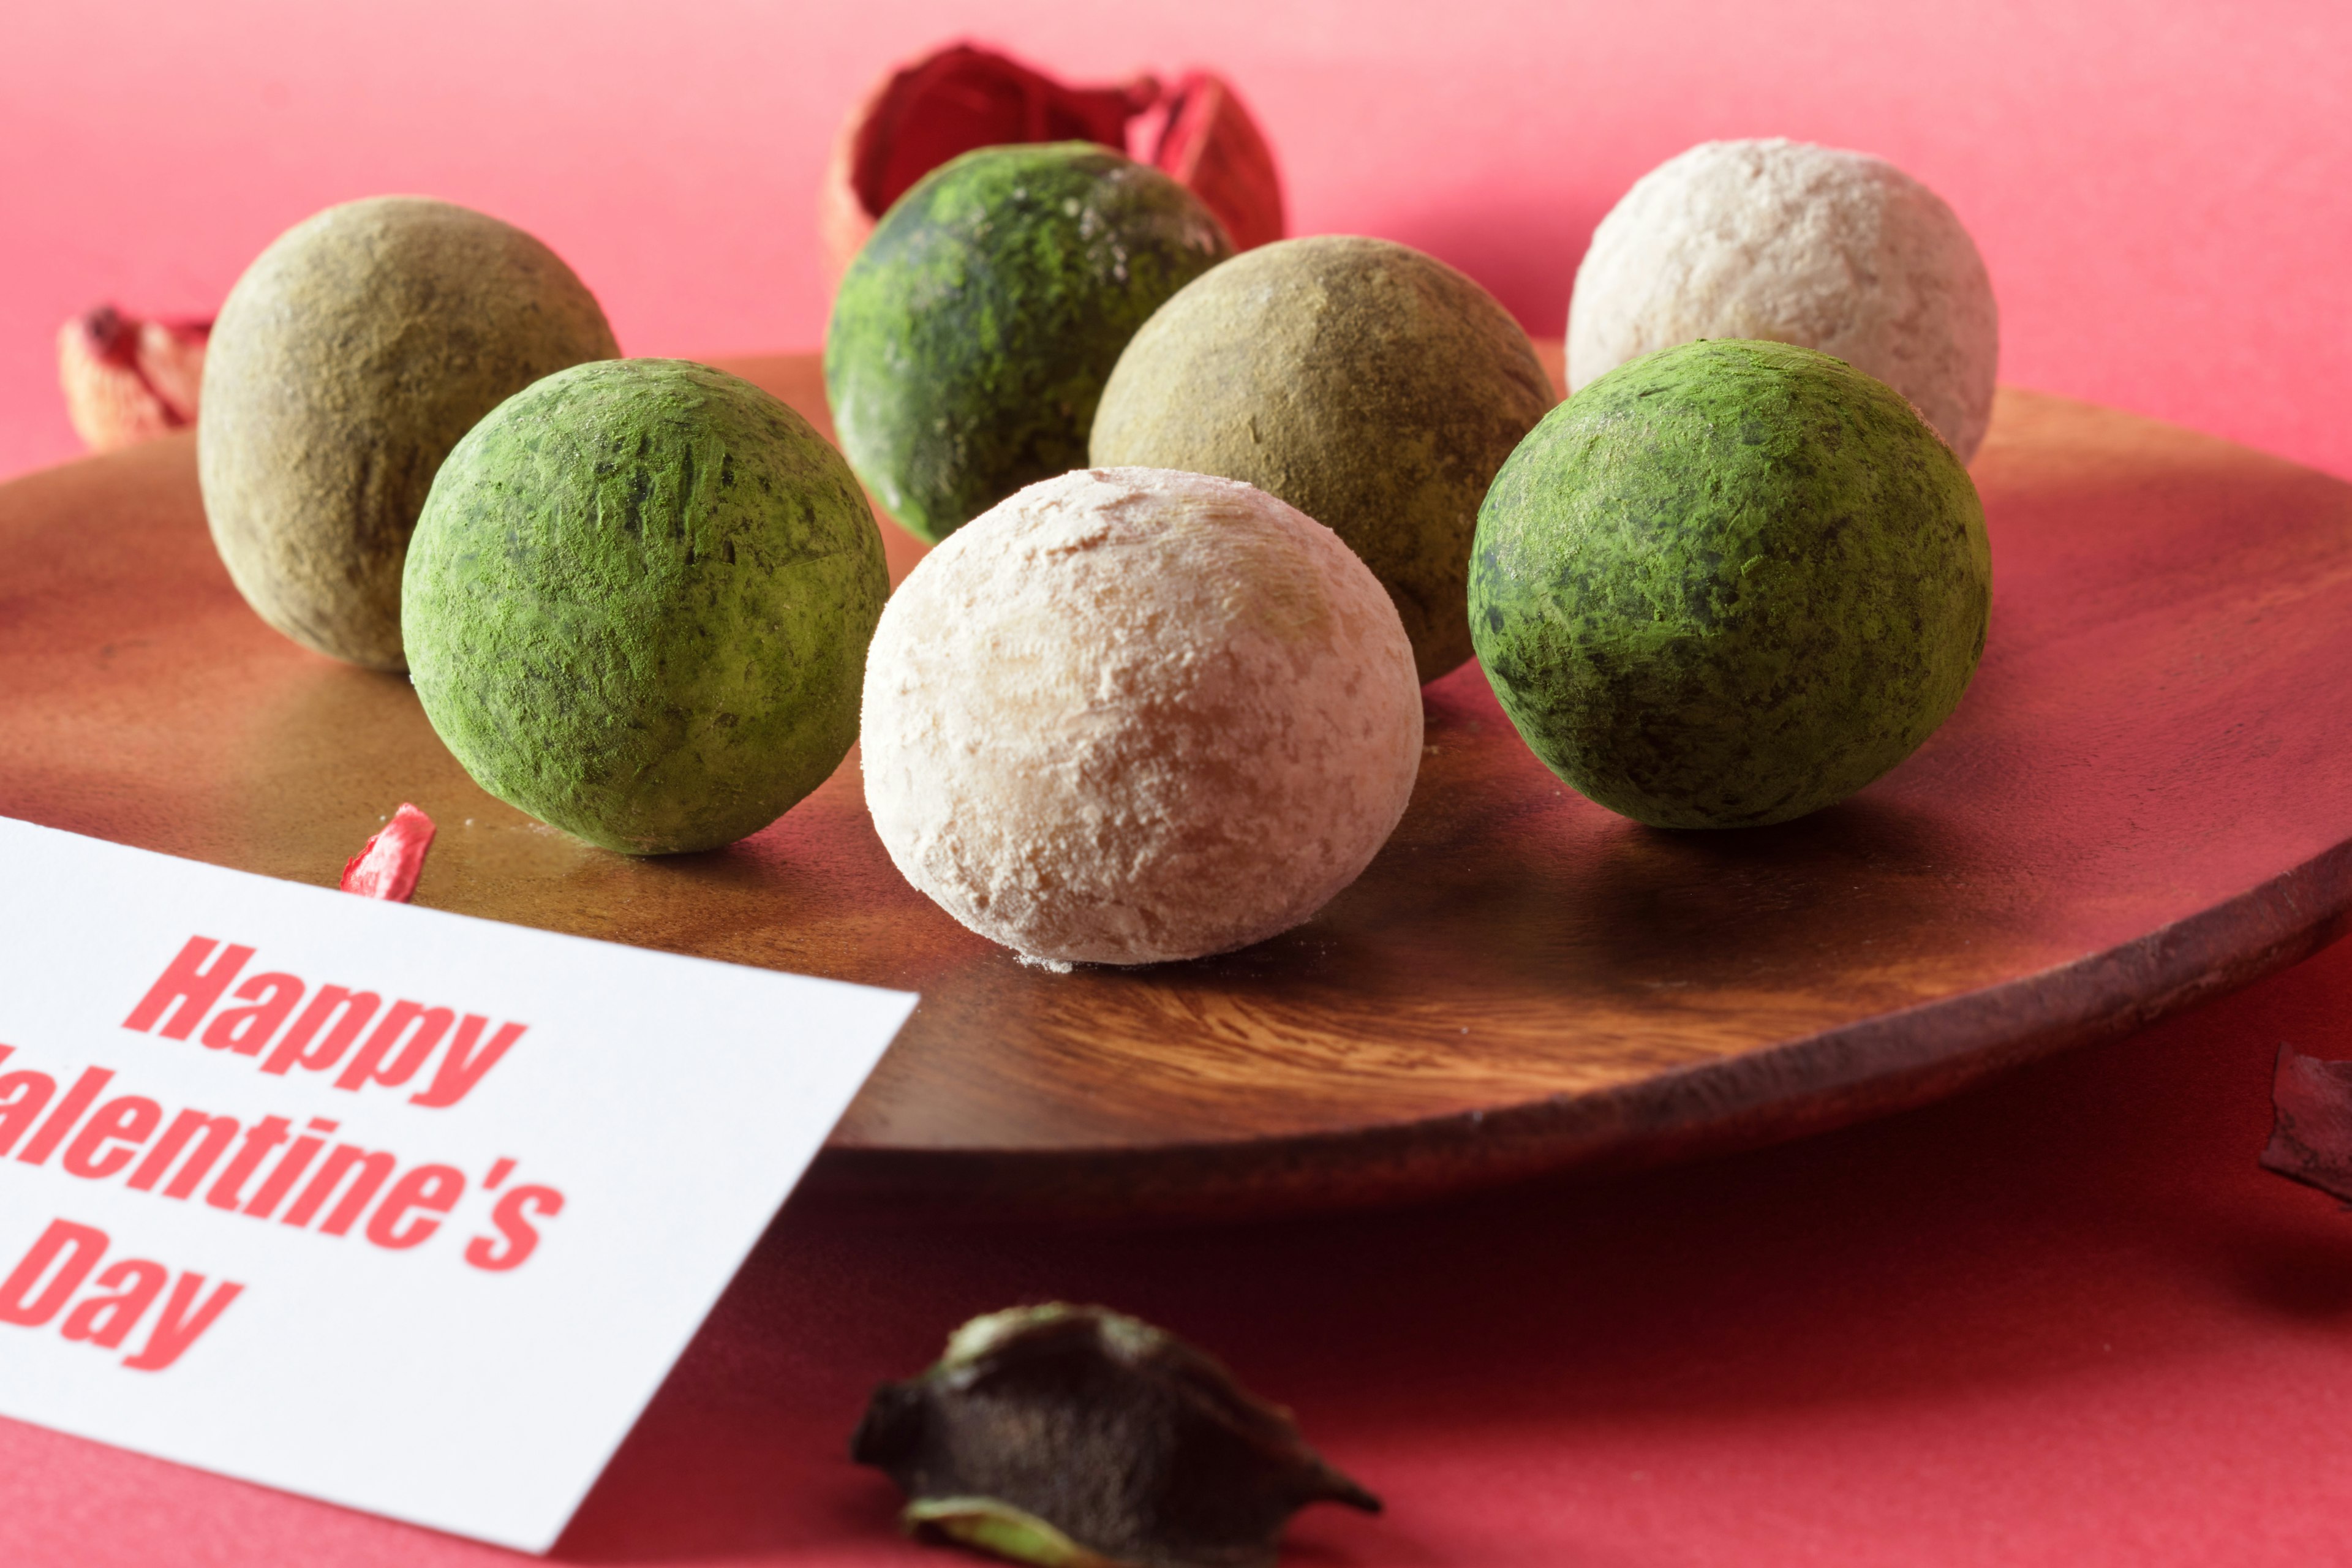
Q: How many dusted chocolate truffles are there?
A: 7